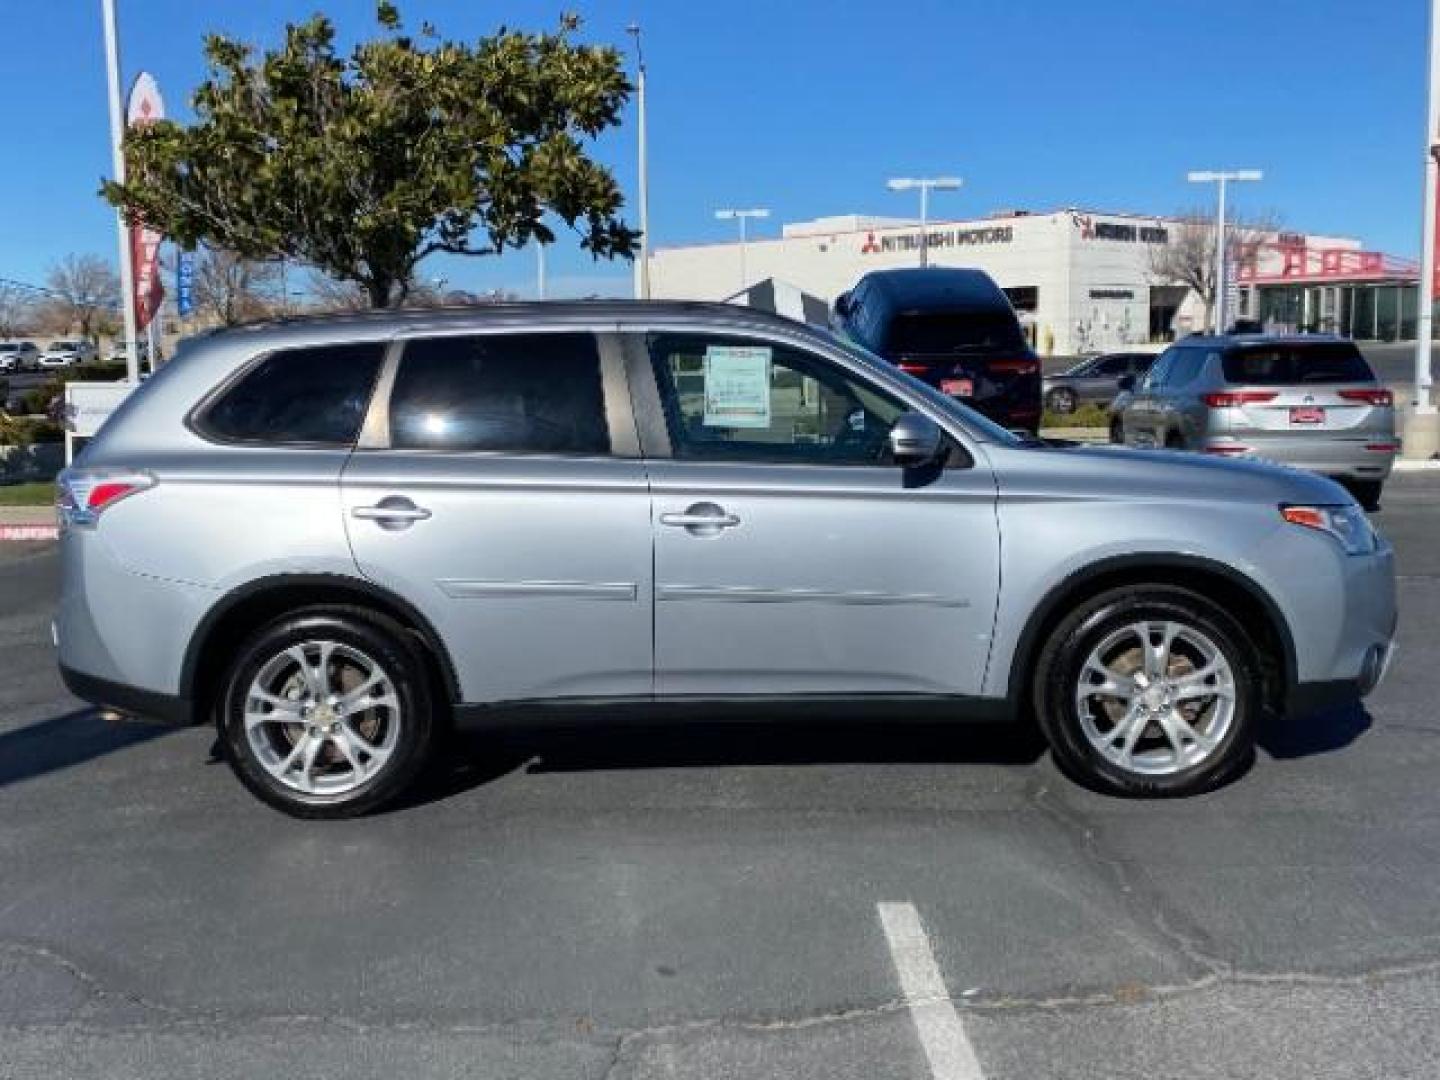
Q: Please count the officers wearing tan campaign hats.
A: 0